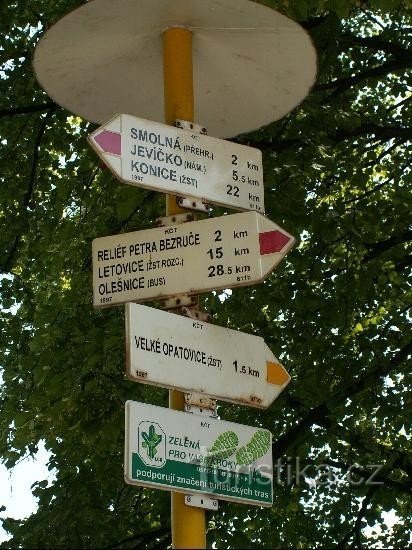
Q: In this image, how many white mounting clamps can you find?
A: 8